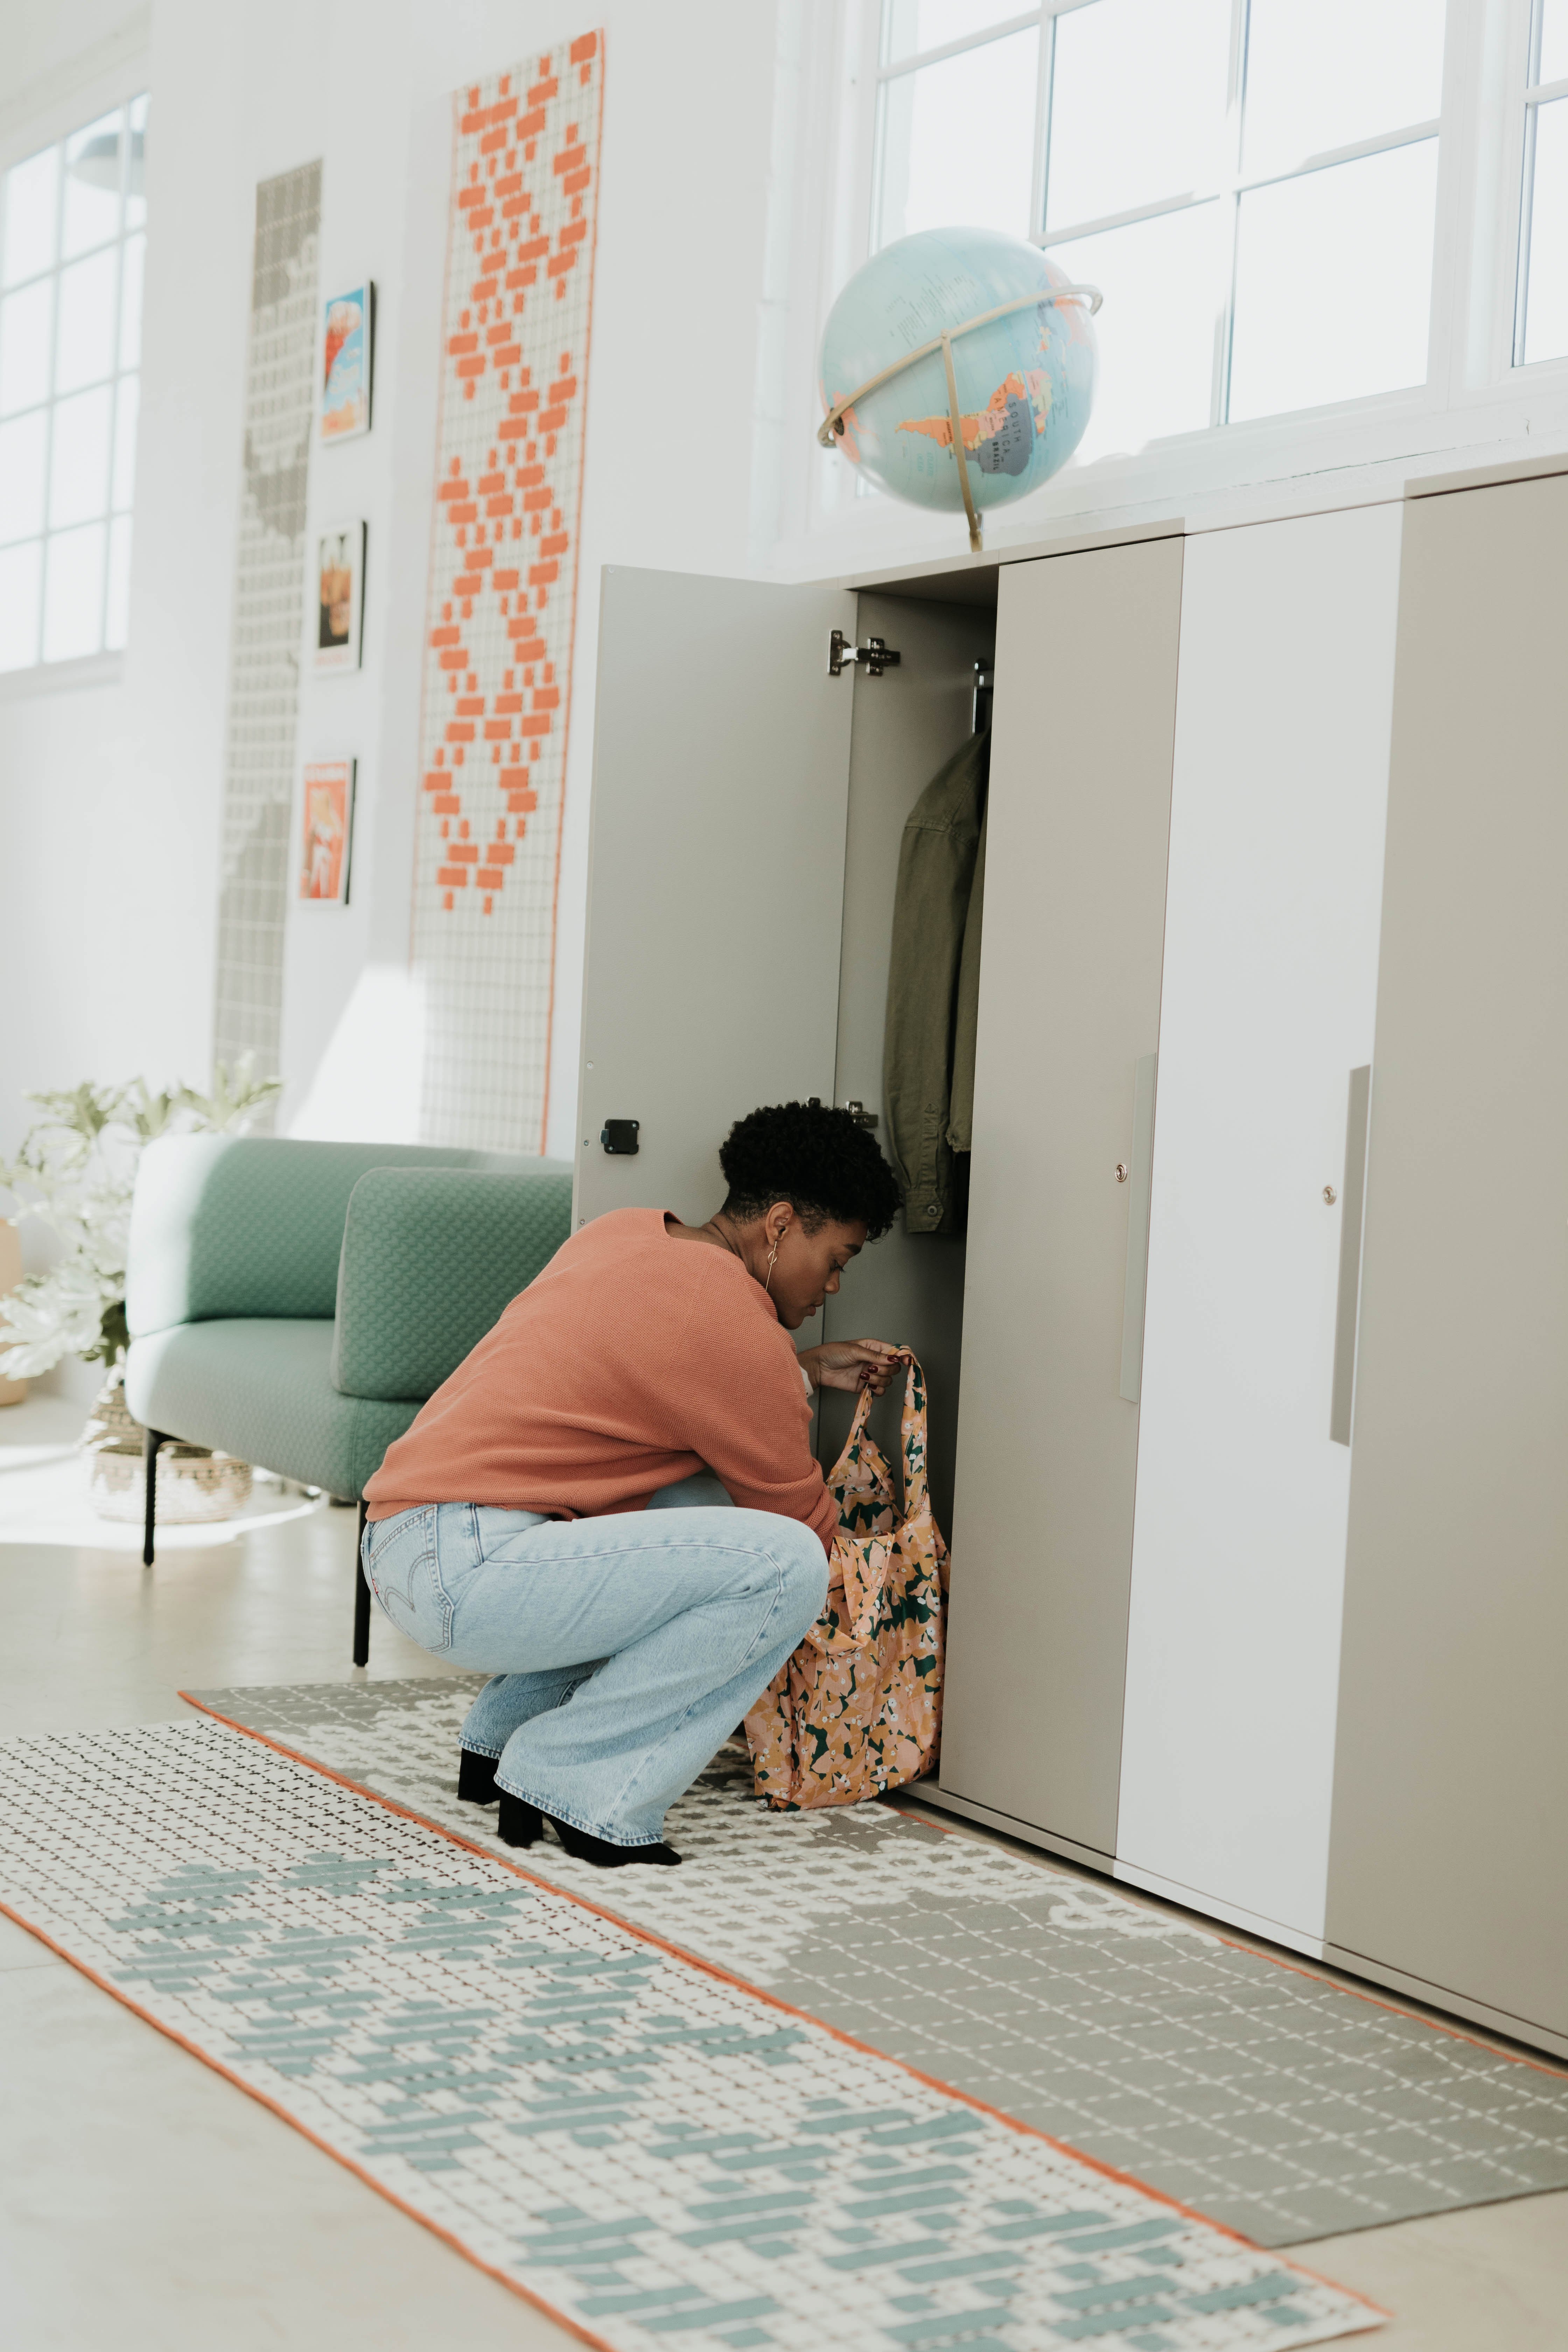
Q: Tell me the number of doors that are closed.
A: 3